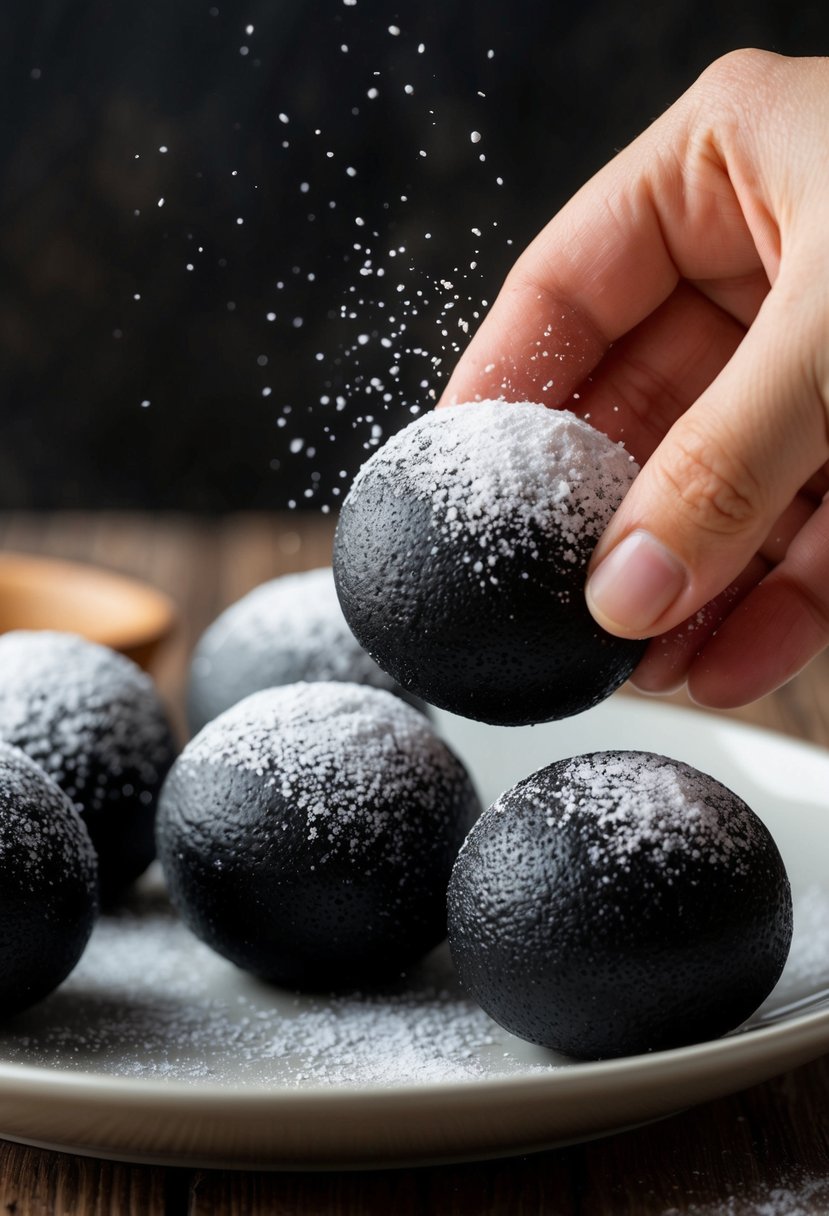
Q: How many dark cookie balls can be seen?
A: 6